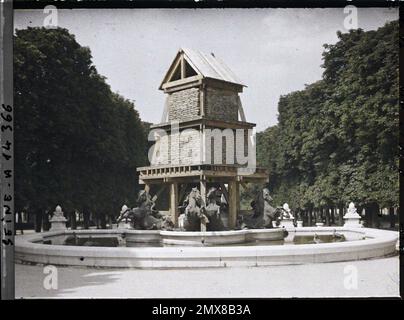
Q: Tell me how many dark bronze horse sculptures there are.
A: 4